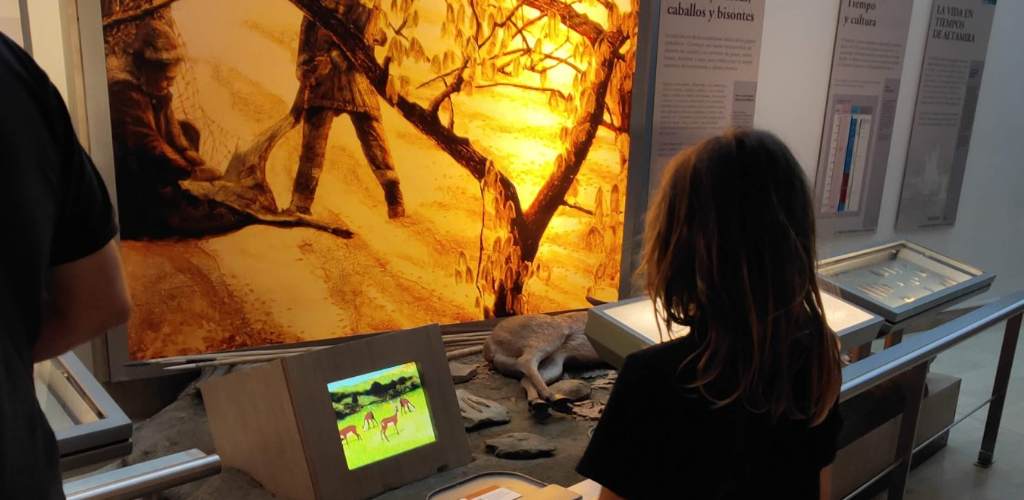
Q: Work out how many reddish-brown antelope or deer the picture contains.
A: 4